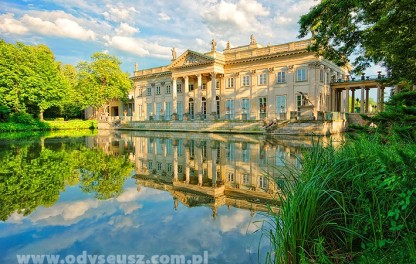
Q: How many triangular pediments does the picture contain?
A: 1